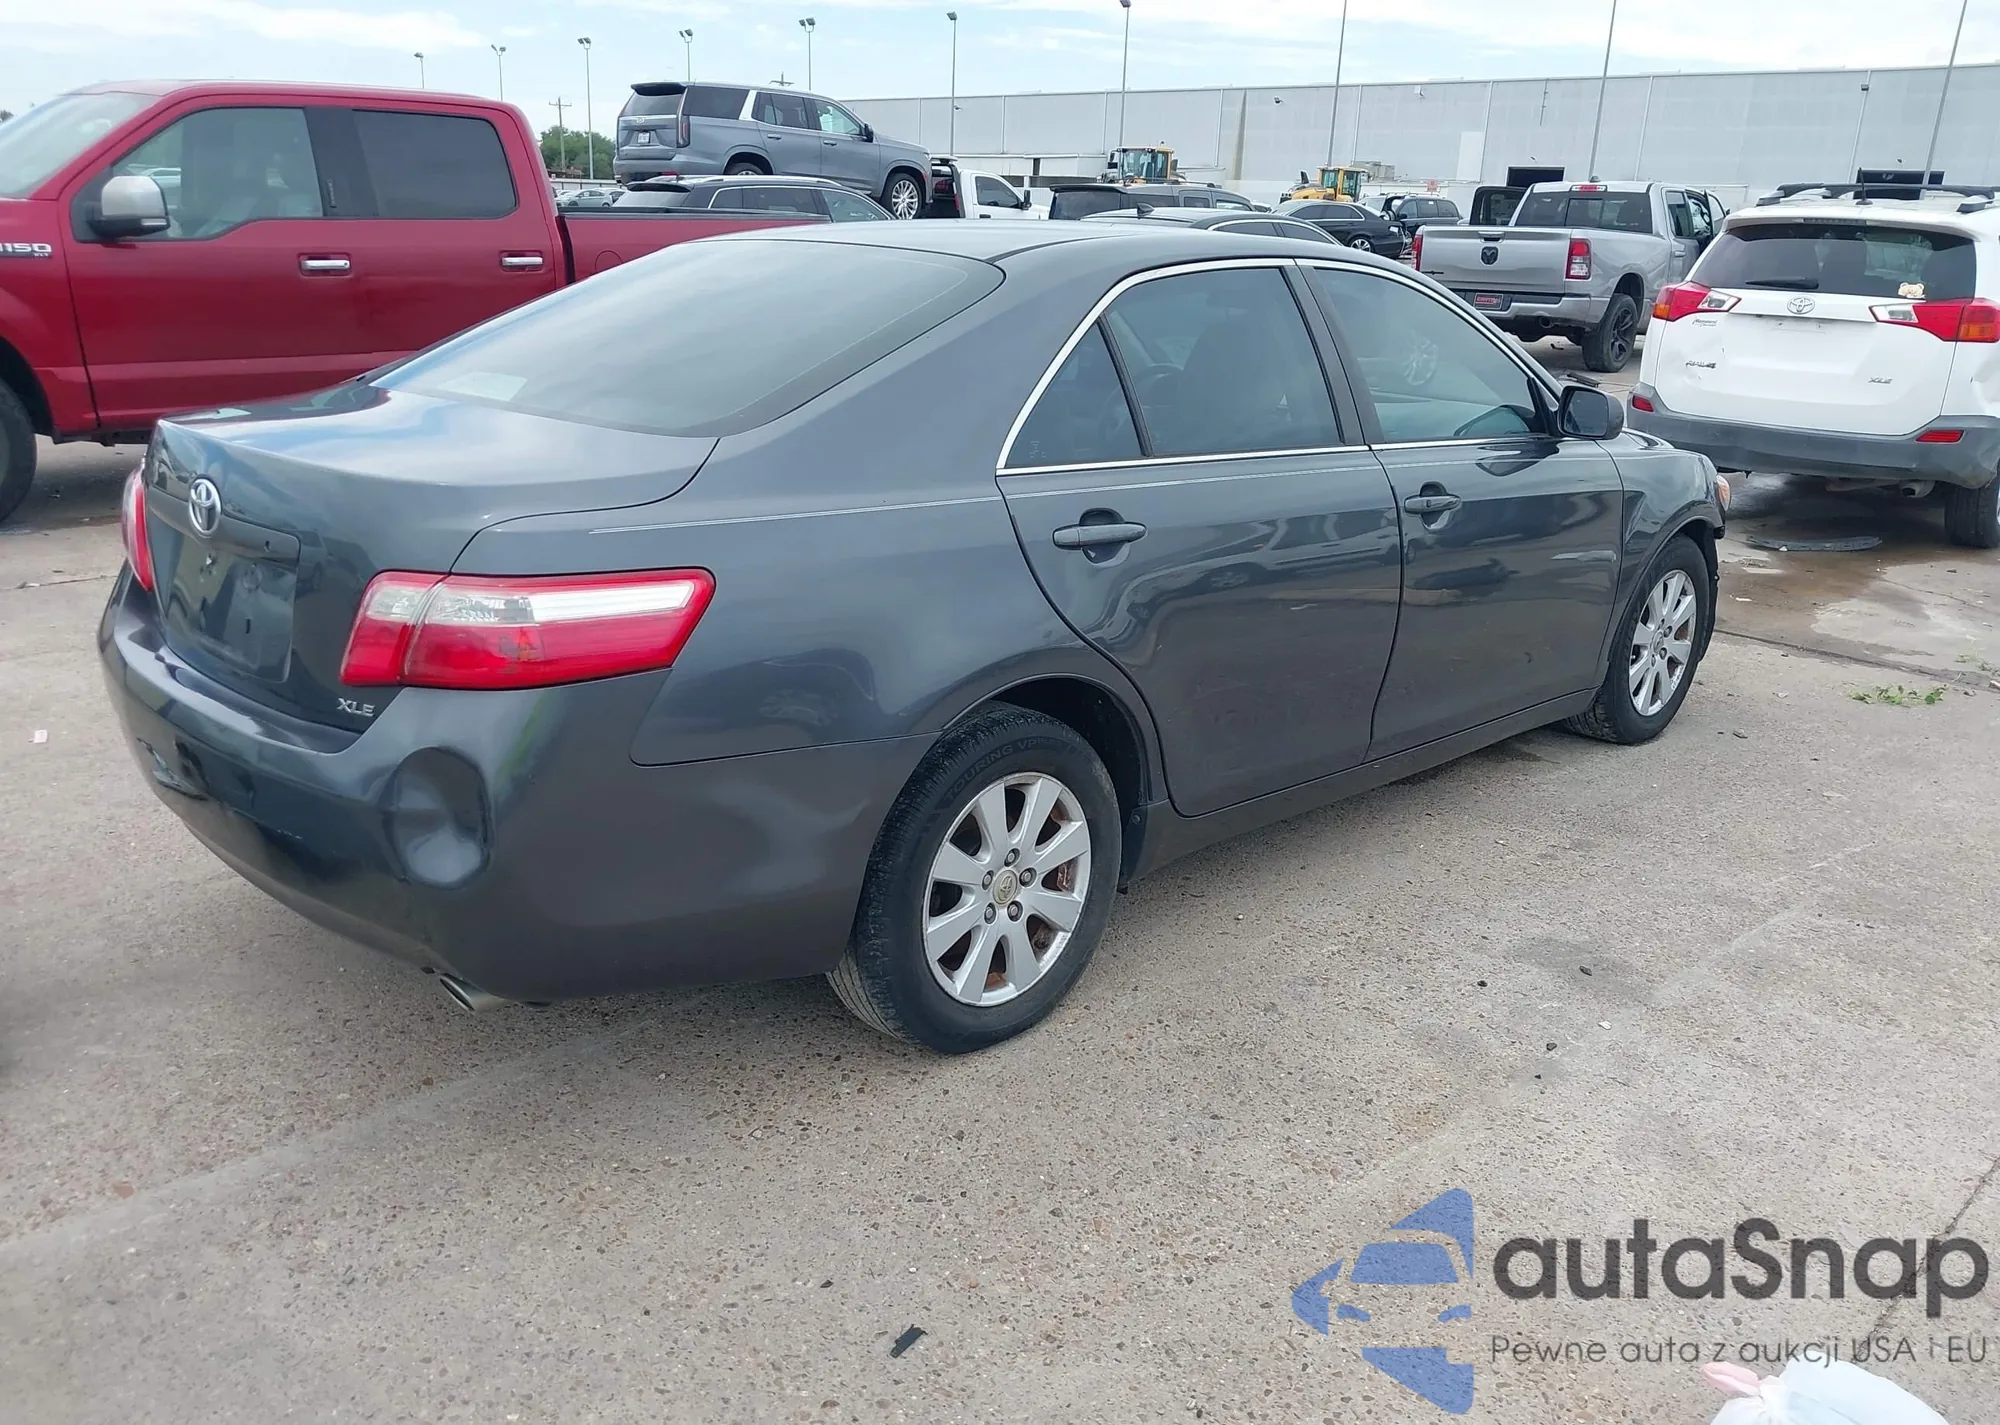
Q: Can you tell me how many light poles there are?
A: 10